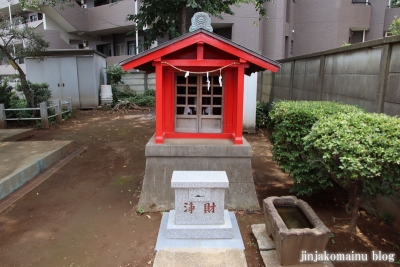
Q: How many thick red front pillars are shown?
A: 2